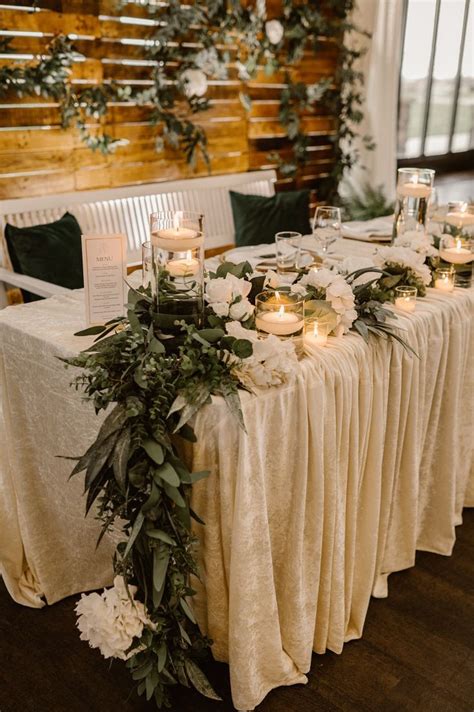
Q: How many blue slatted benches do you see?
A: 0